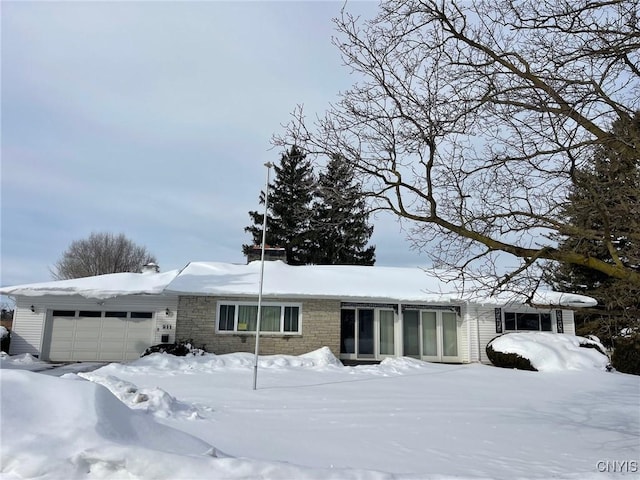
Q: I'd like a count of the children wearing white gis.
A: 0